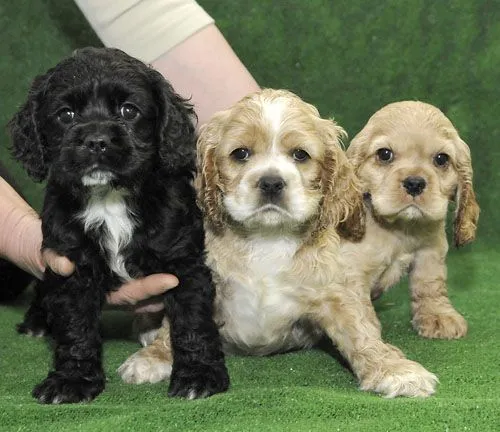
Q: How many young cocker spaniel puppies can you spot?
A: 3